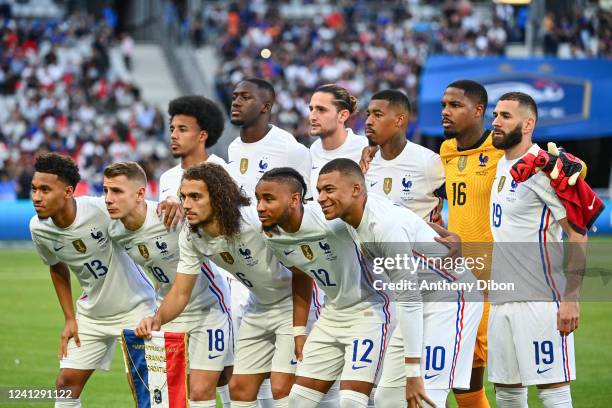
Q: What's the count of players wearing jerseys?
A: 11